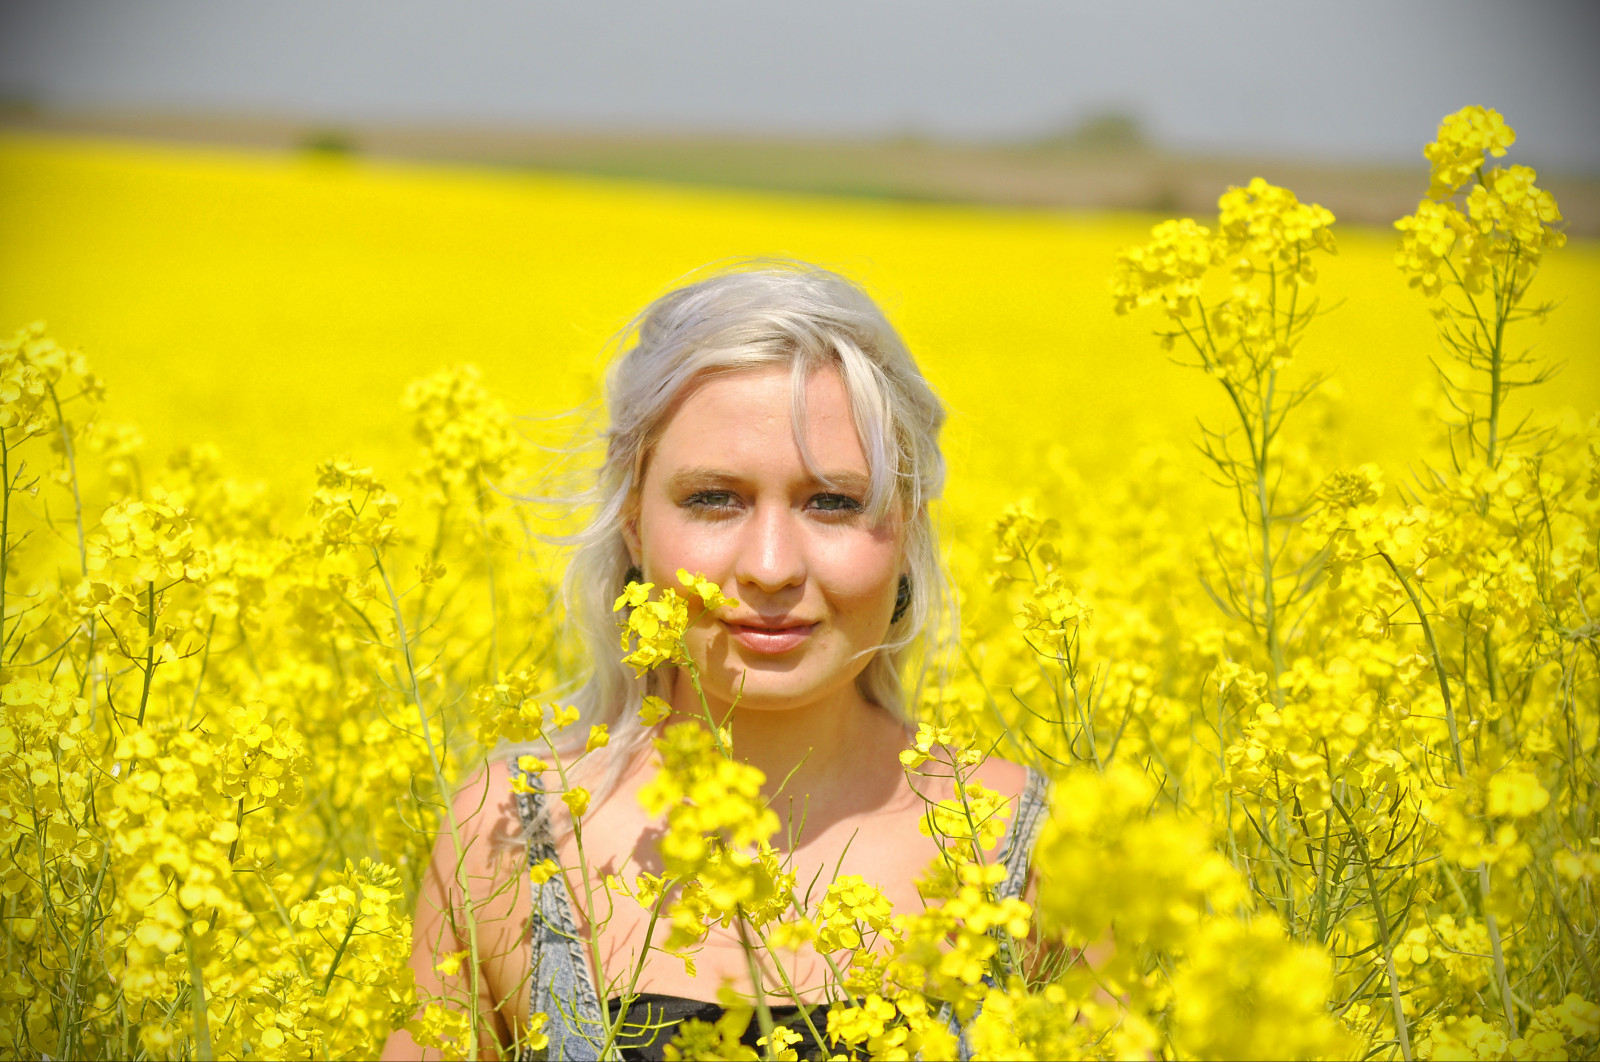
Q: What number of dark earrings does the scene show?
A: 2